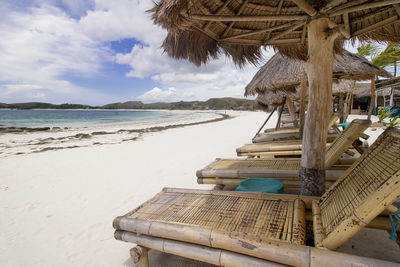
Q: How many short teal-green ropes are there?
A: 1